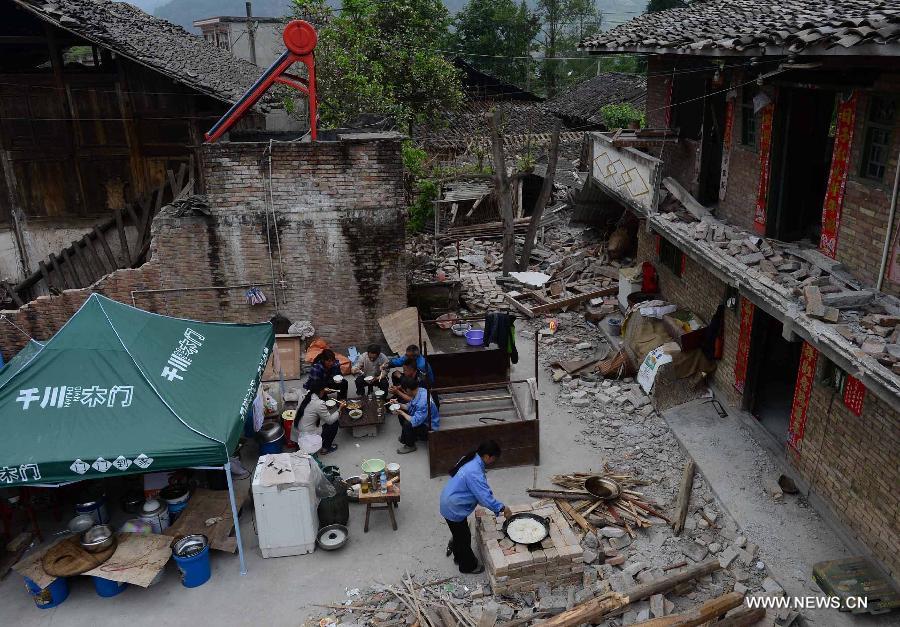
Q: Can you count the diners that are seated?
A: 6